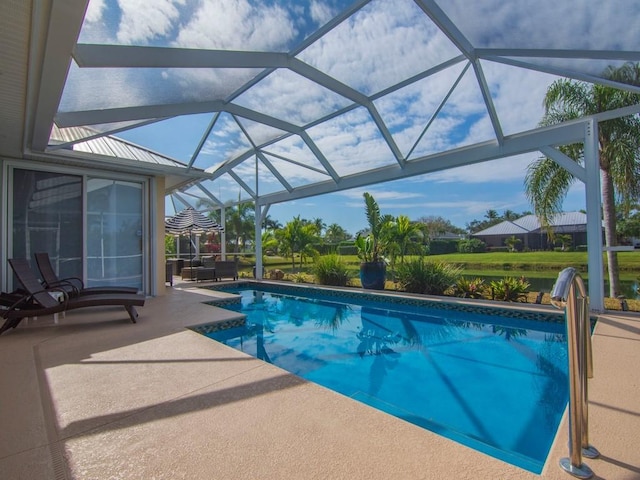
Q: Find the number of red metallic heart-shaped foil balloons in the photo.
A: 0